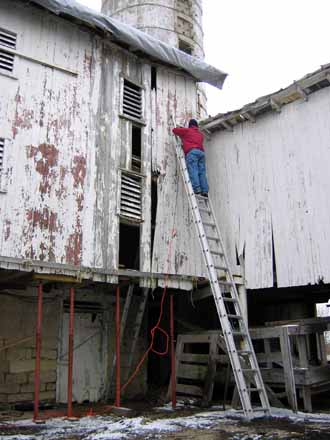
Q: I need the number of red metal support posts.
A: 4